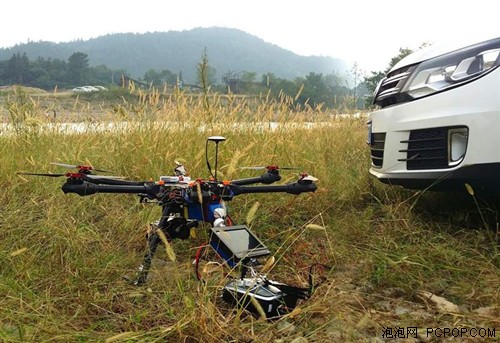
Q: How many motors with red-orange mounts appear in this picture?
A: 4